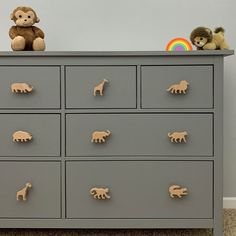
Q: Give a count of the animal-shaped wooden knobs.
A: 9